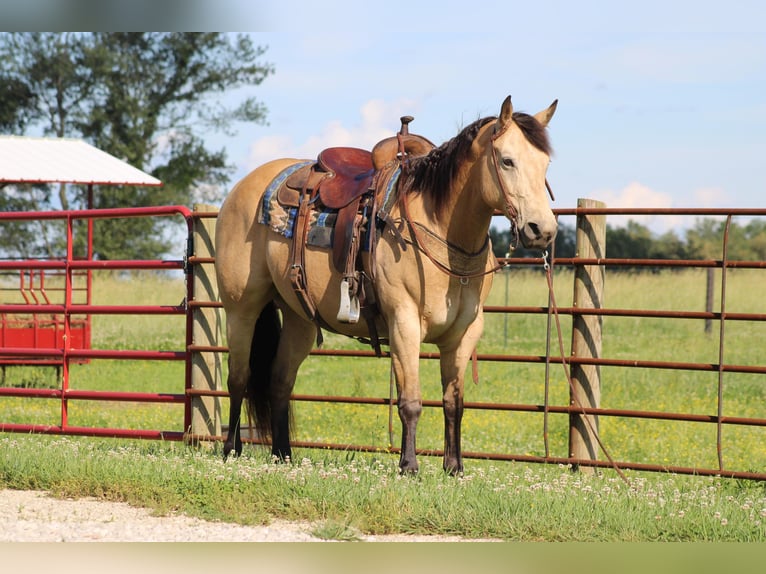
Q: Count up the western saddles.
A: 1